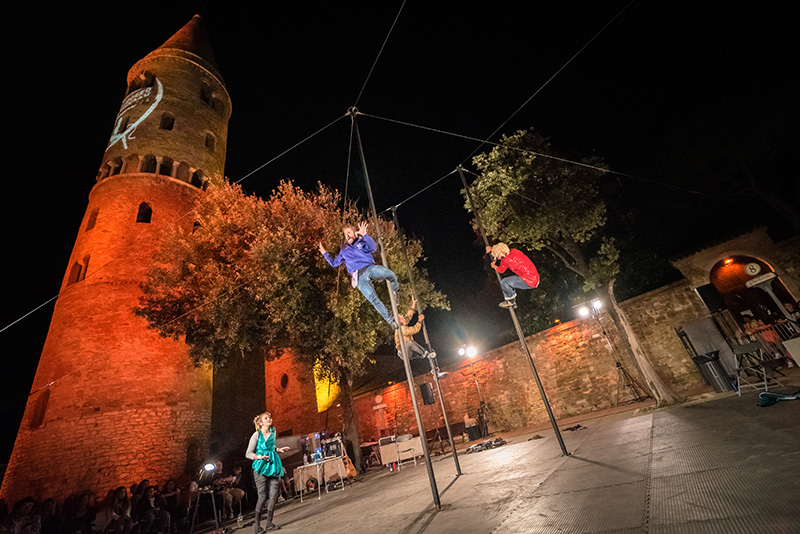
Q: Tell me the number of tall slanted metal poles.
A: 3